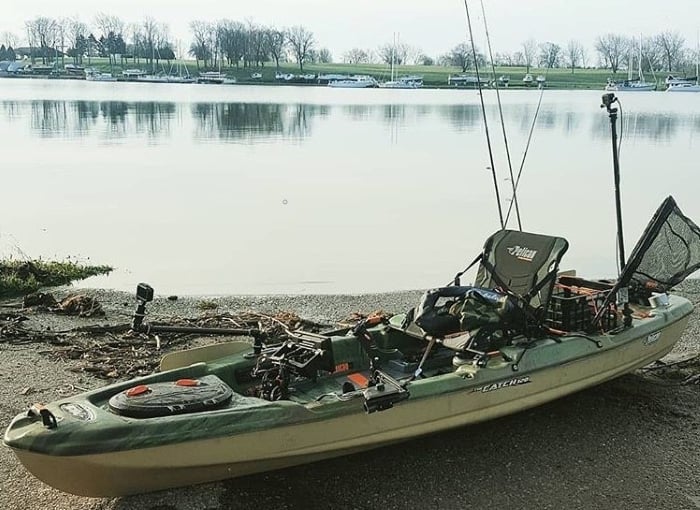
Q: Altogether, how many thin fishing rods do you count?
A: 3